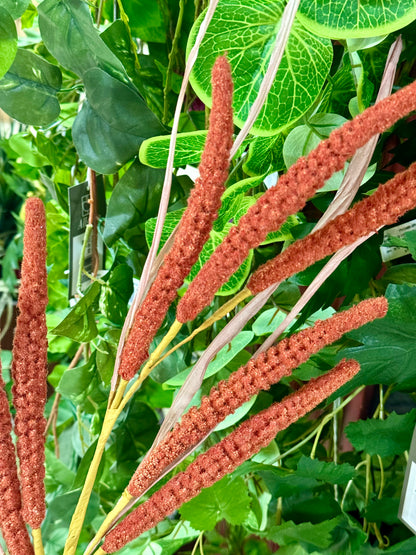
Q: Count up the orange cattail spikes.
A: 7